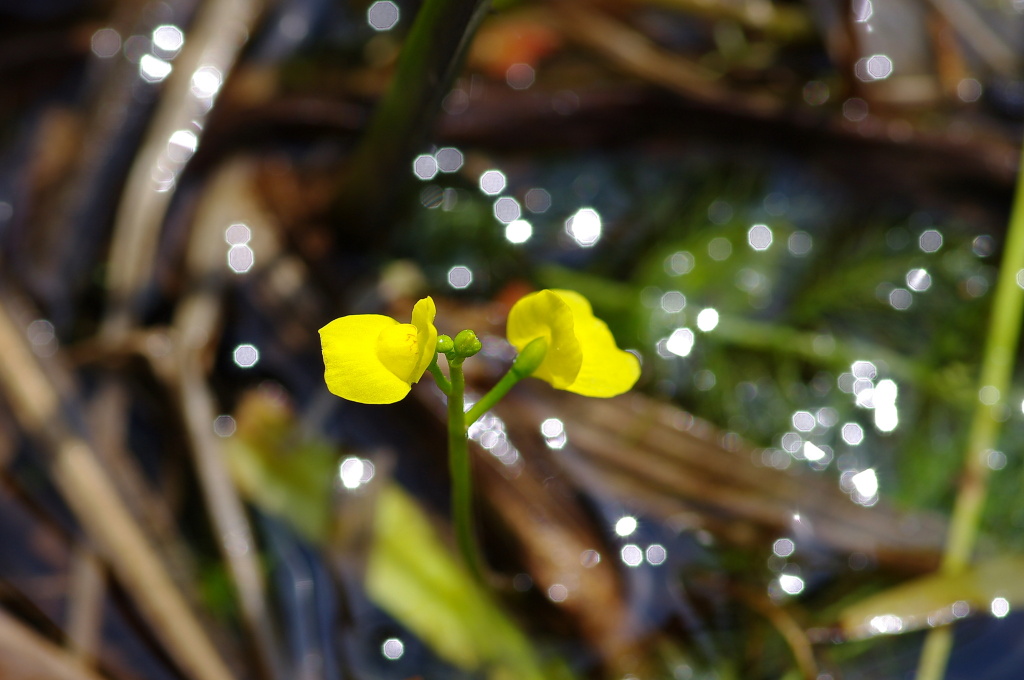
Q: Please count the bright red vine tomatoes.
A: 0